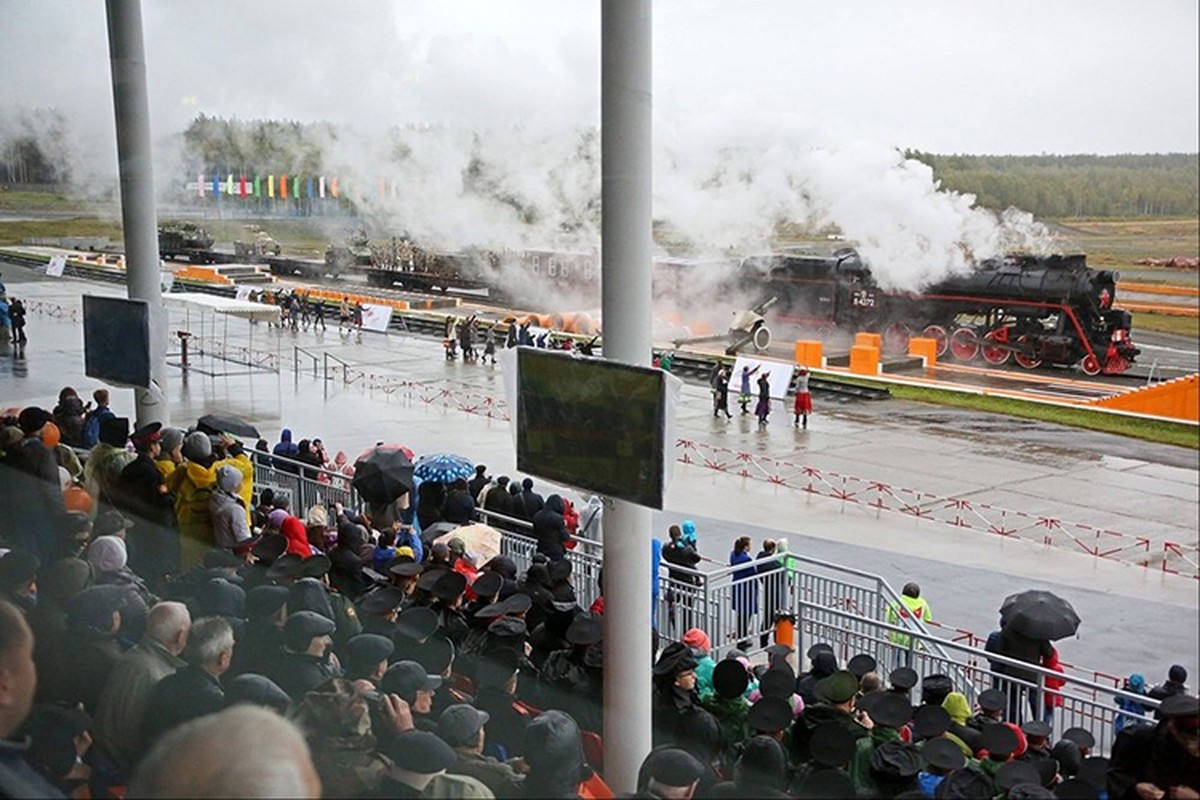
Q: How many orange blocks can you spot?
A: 4